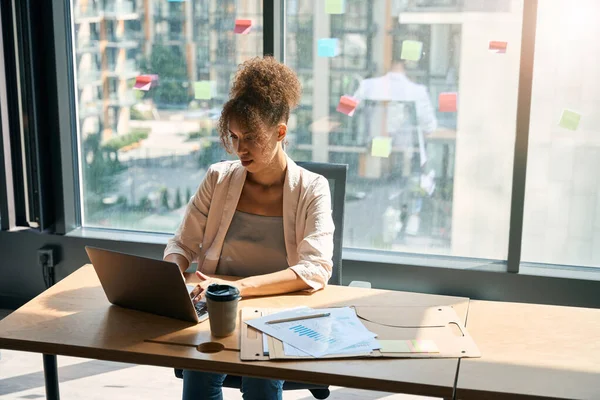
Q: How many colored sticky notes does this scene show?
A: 11